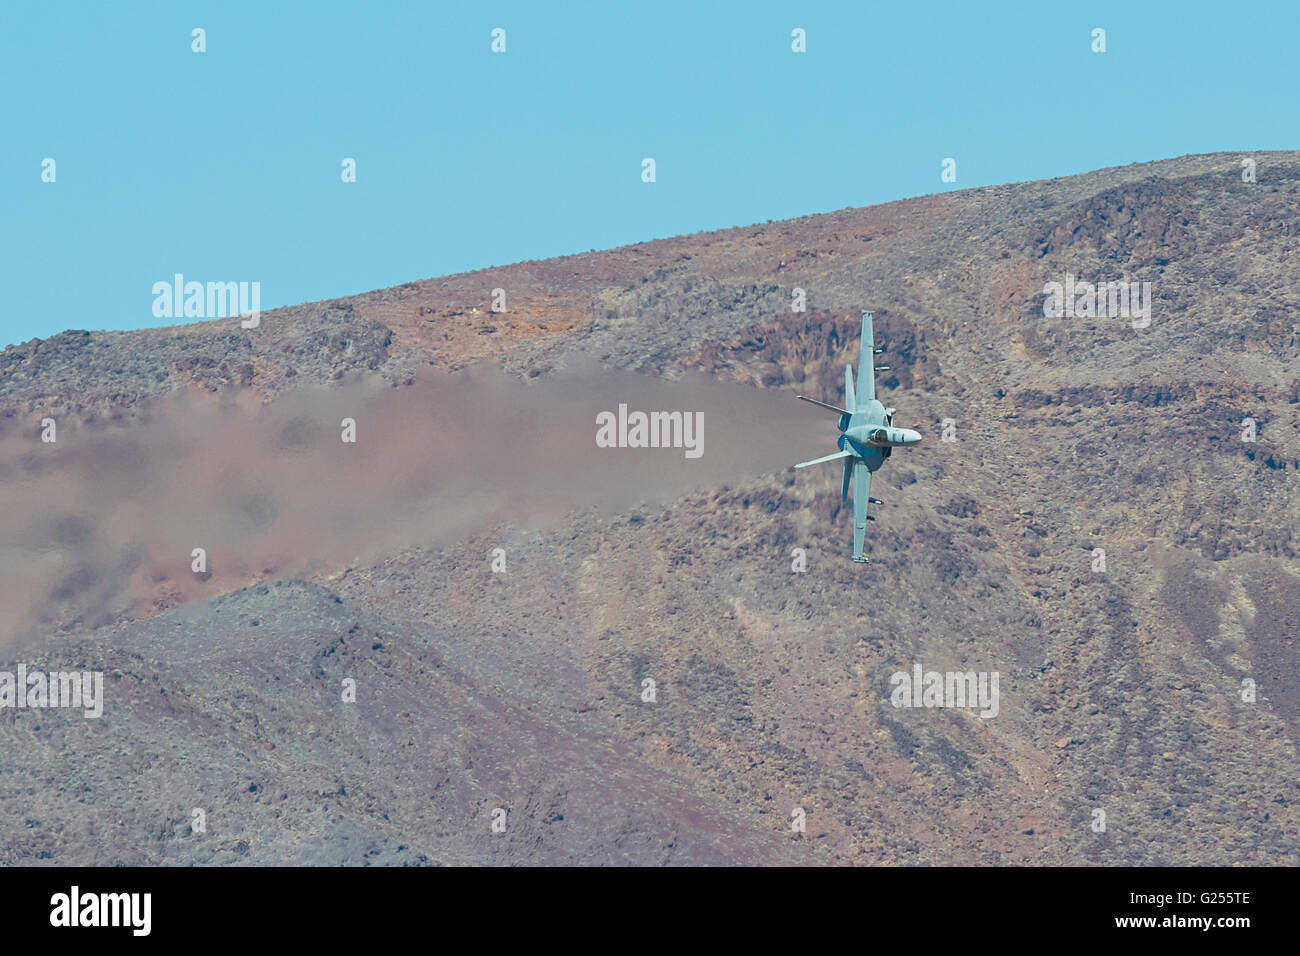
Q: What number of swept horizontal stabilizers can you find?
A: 2